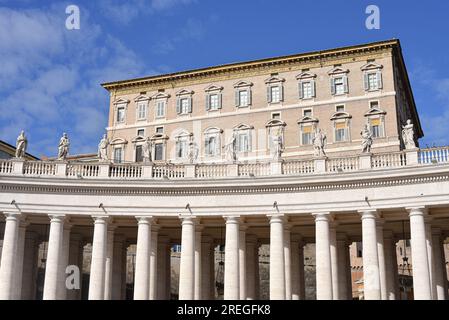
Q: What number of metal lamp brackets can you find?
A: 5